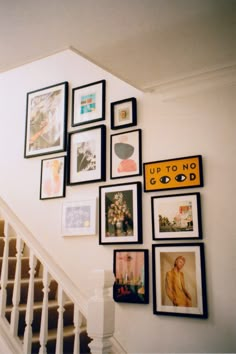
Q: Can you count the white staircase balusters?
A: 6